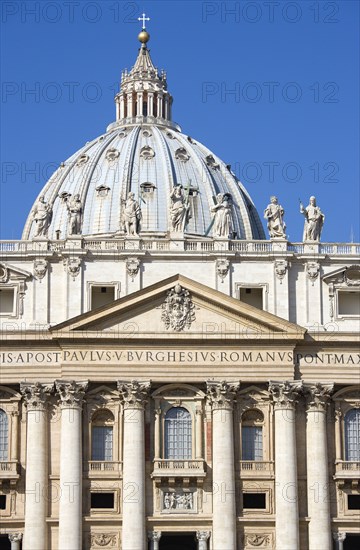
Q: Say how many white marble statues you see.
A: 7